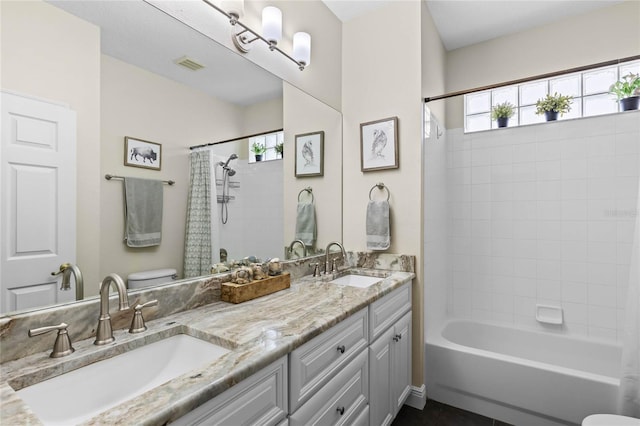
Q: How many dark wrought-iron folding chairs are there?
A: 0